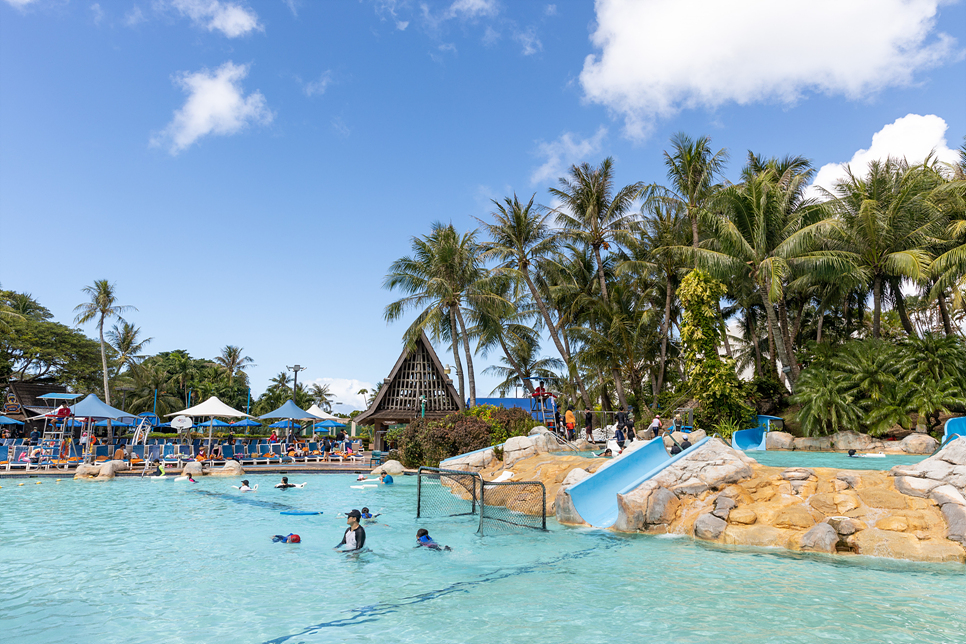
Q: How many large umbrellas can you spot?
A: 4